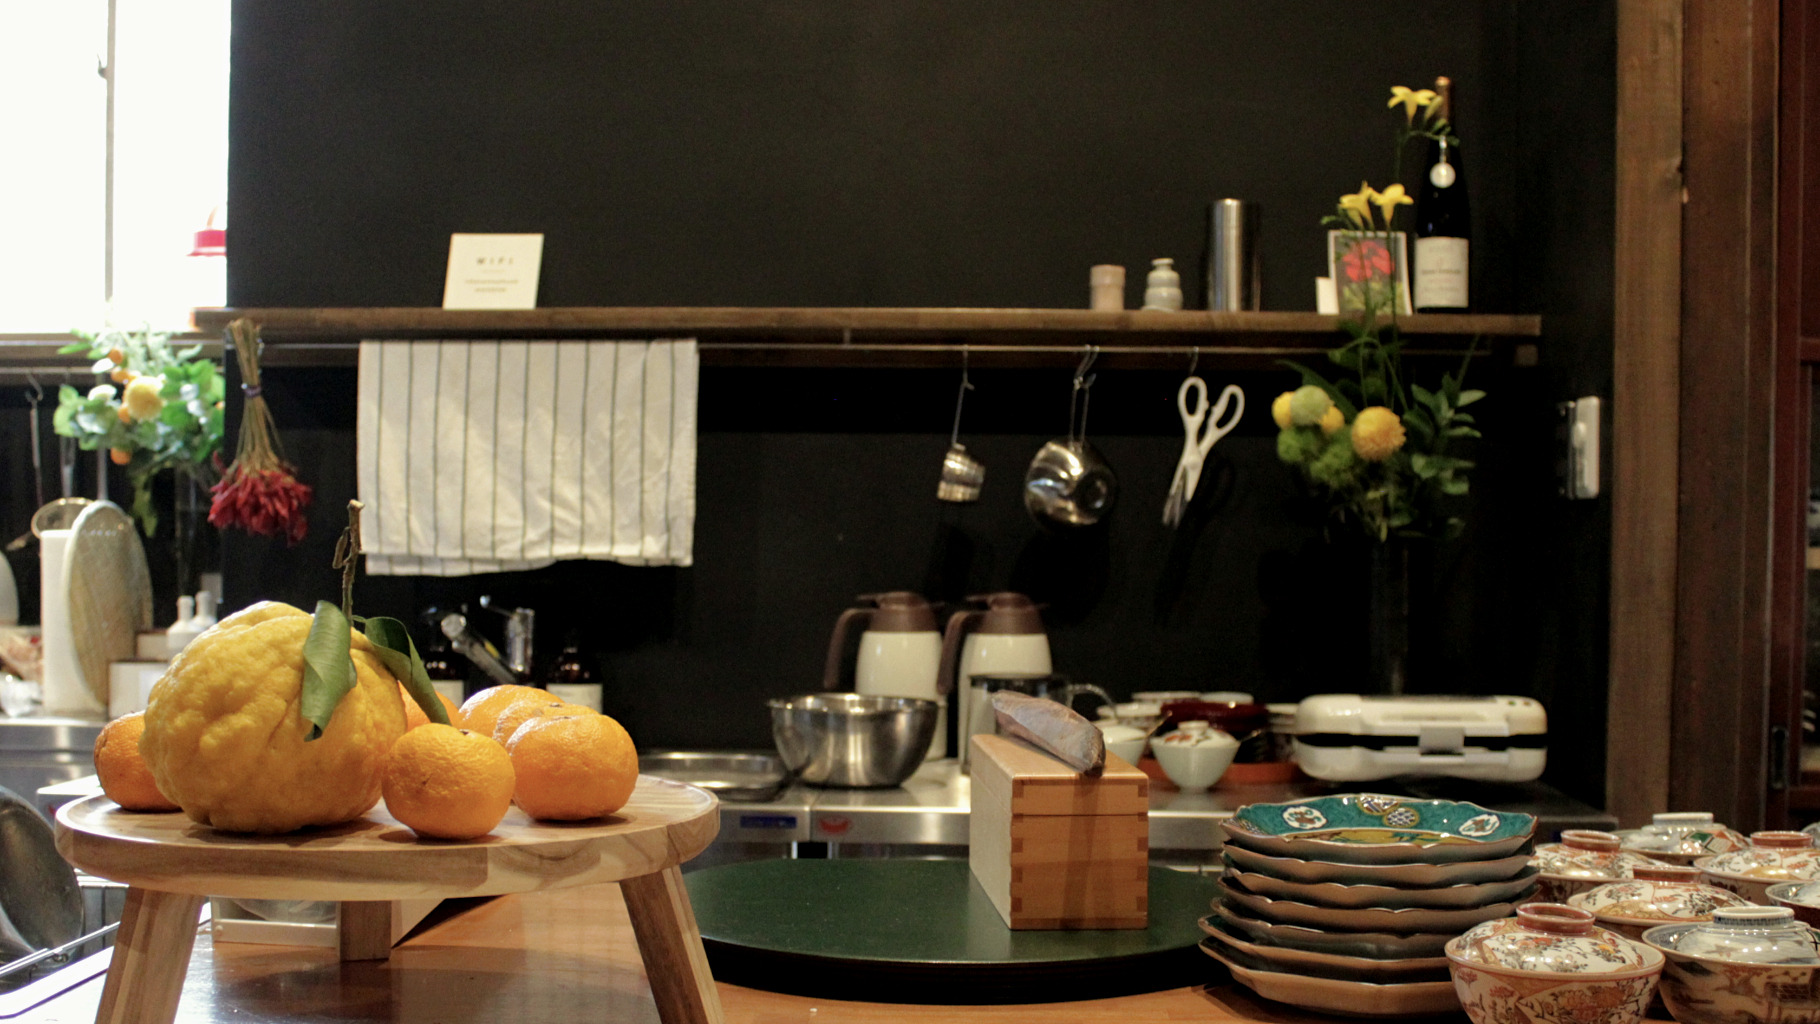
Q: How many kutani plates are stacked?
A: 7